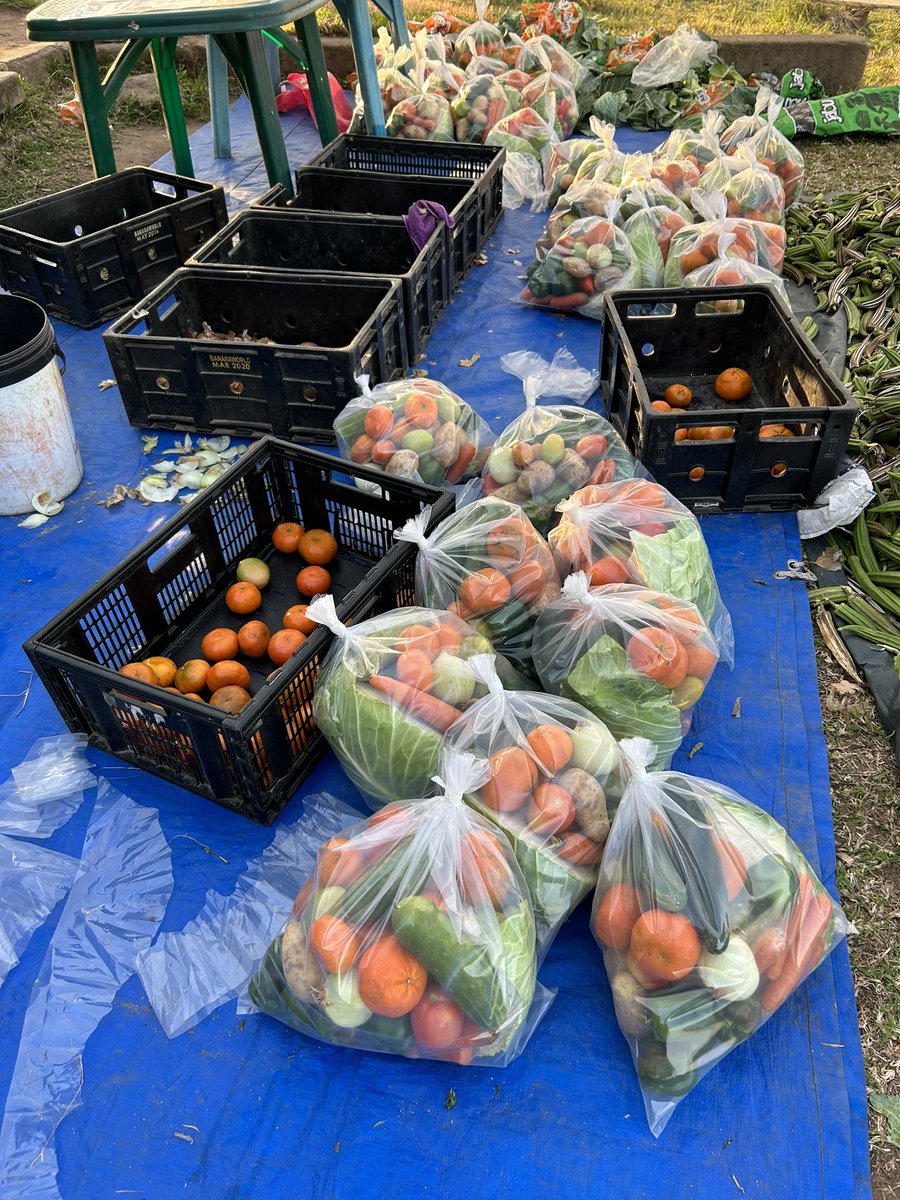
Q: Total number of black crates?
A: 7